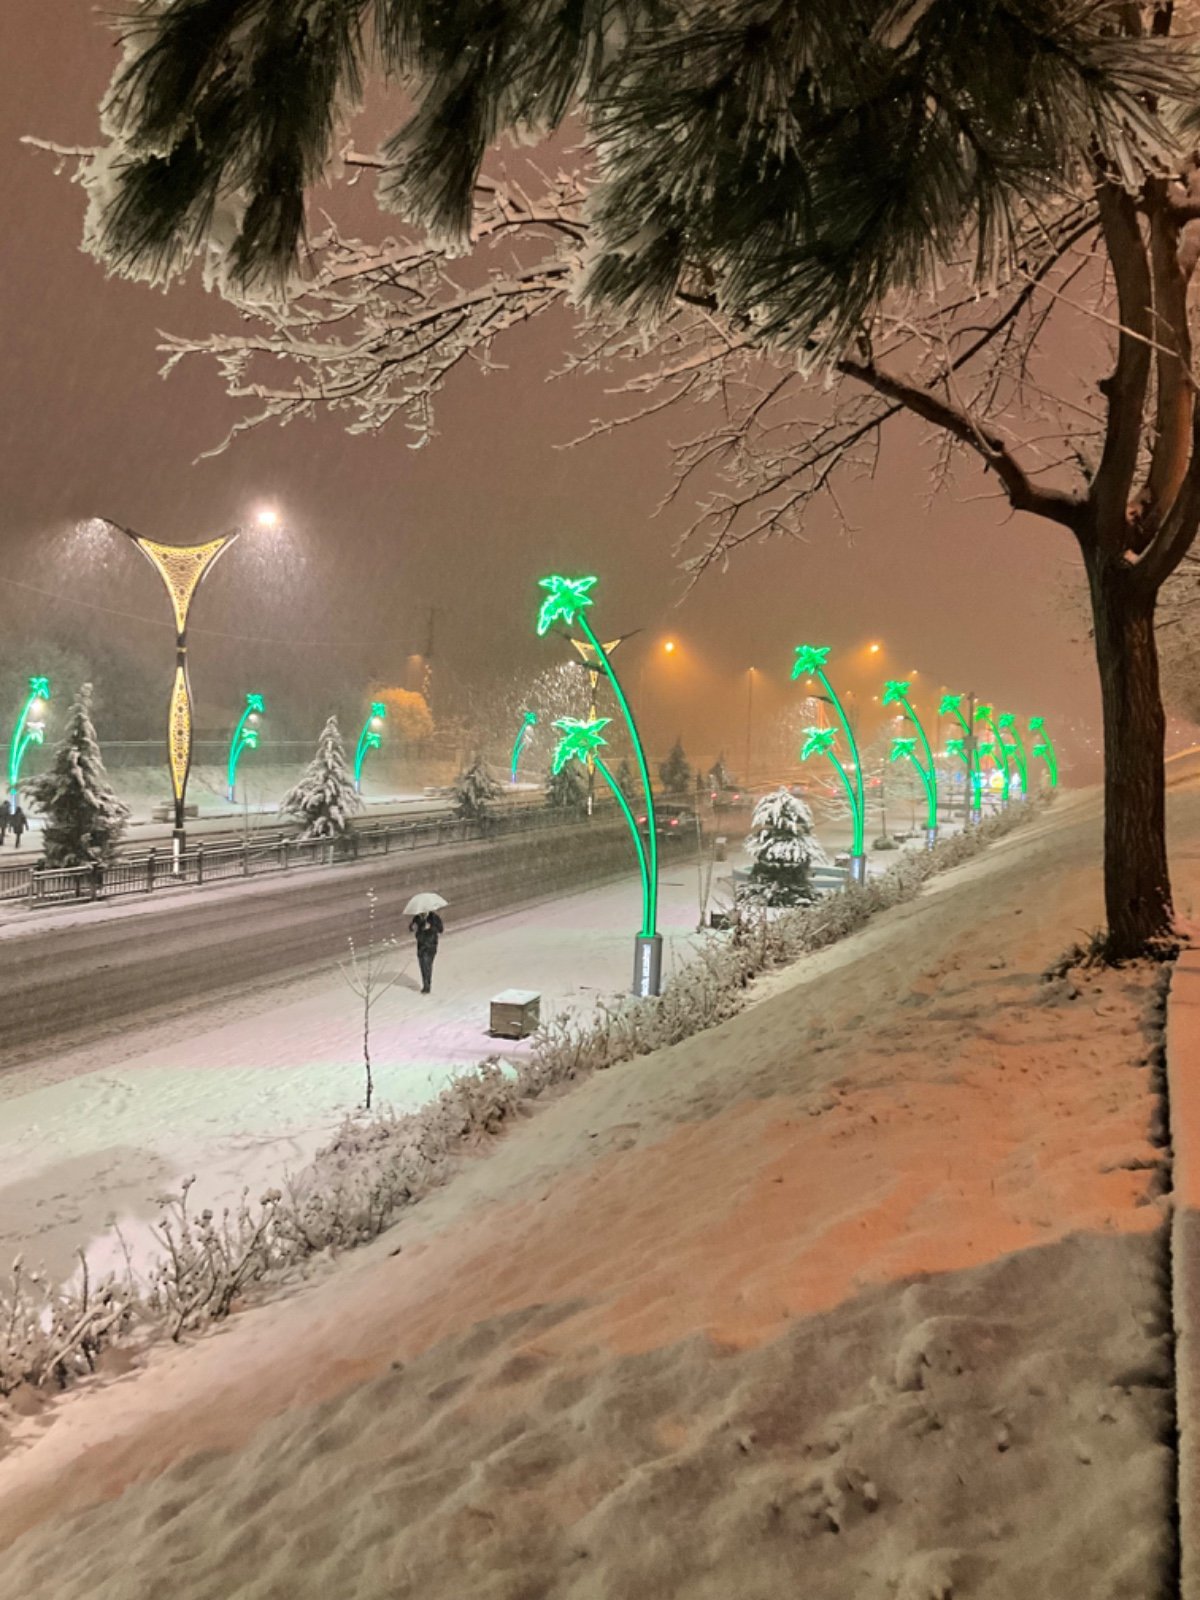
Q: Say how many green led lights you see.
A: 11